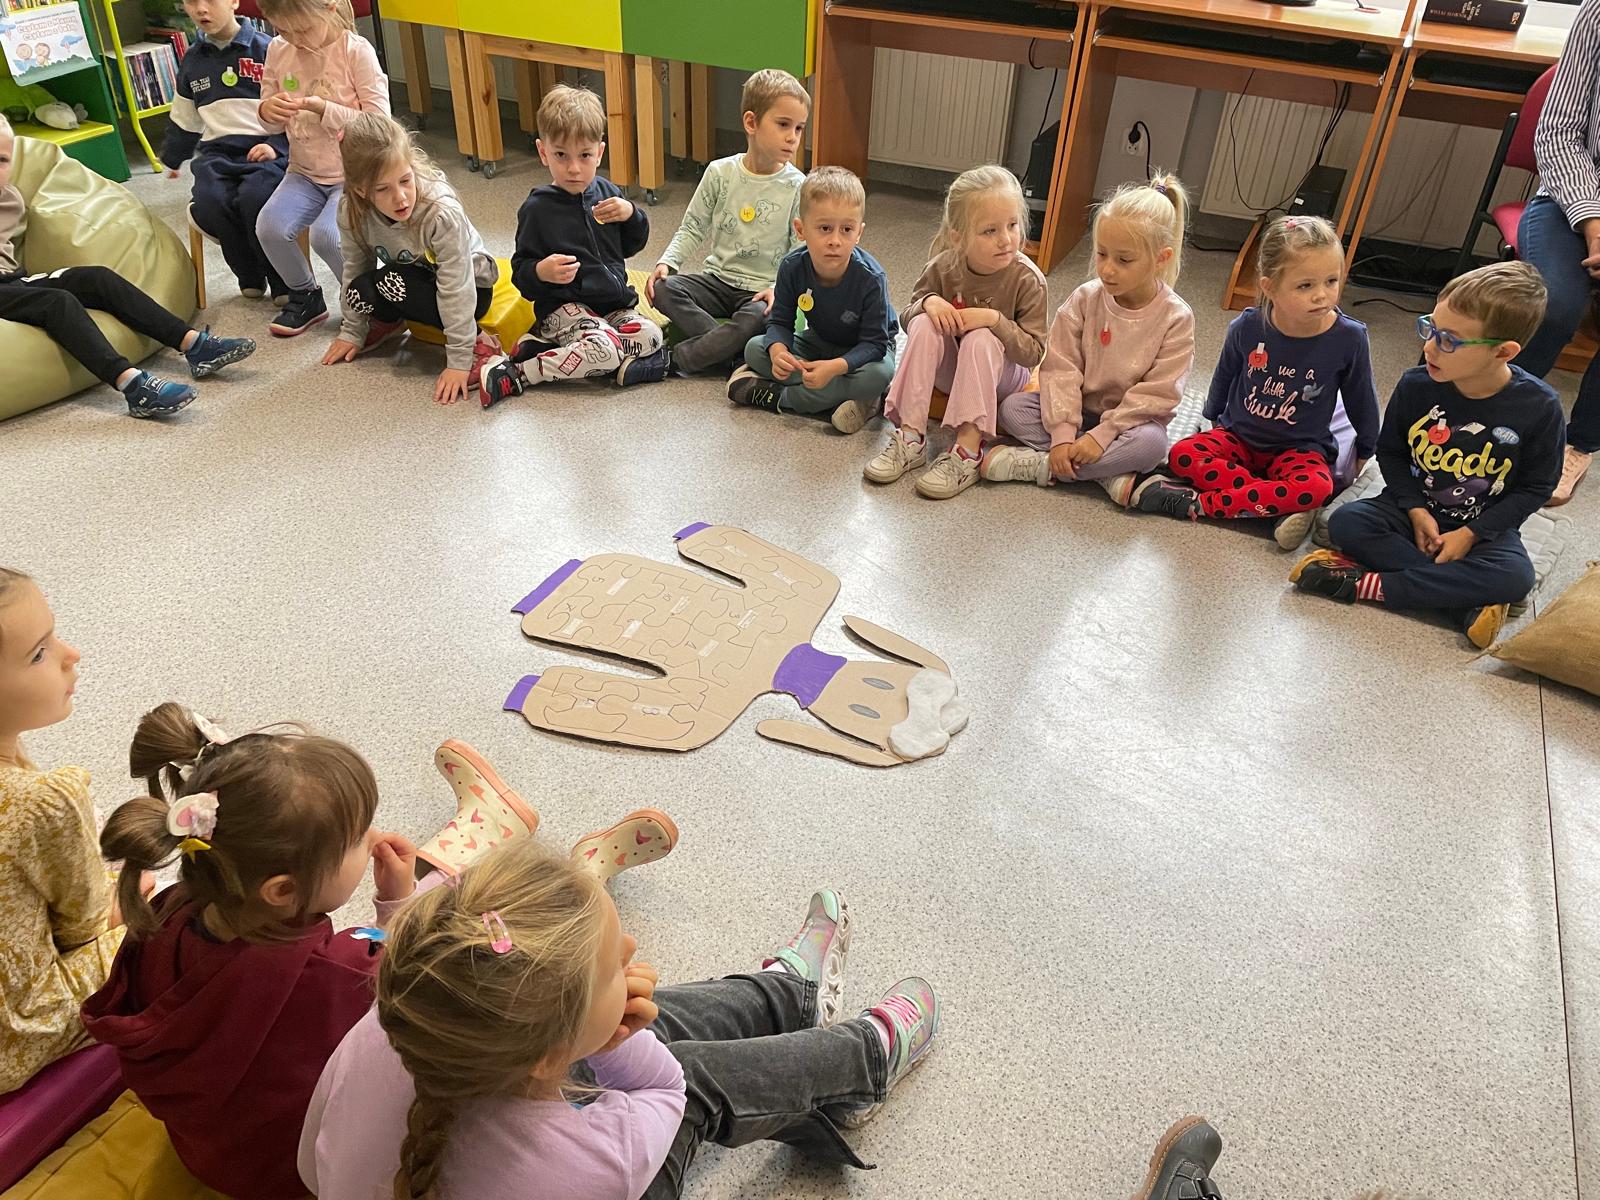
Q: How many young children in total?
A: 14